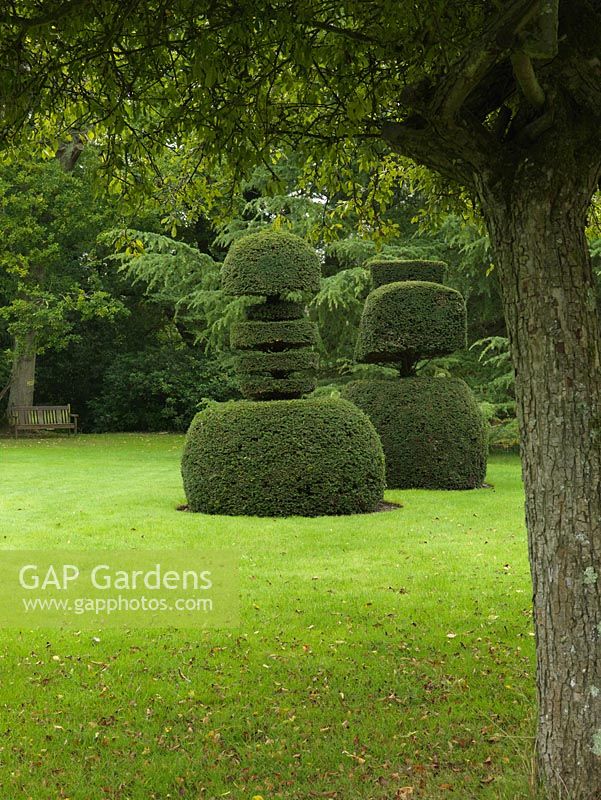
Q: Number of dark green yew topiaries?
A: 2